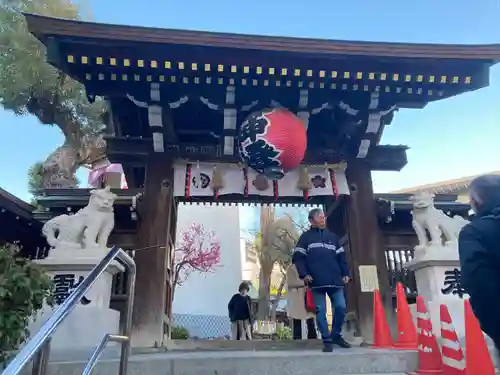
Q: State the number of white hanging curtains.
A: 1